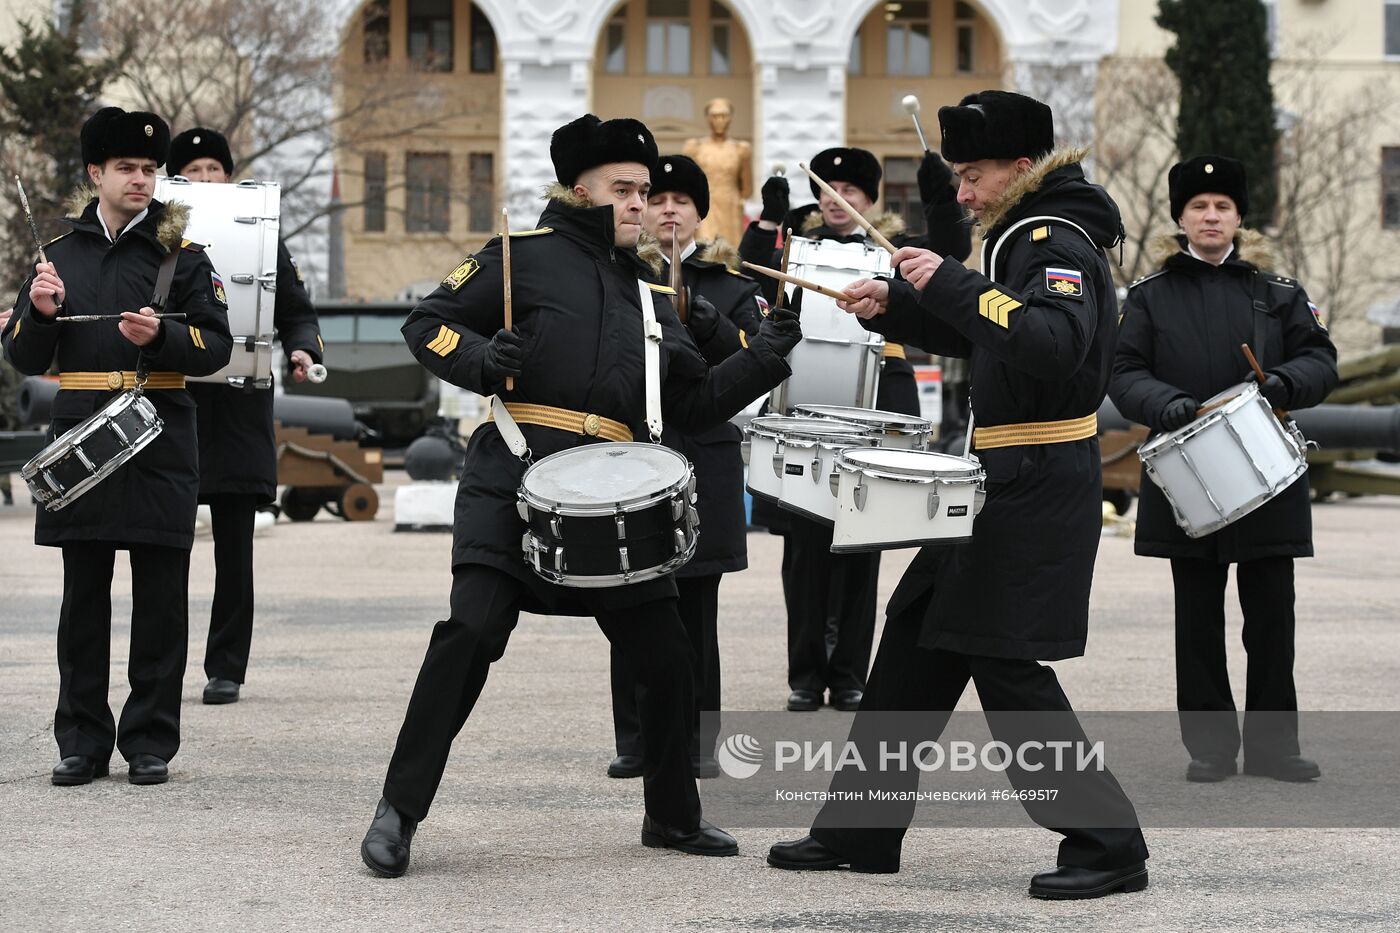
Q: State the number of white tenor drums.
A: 4